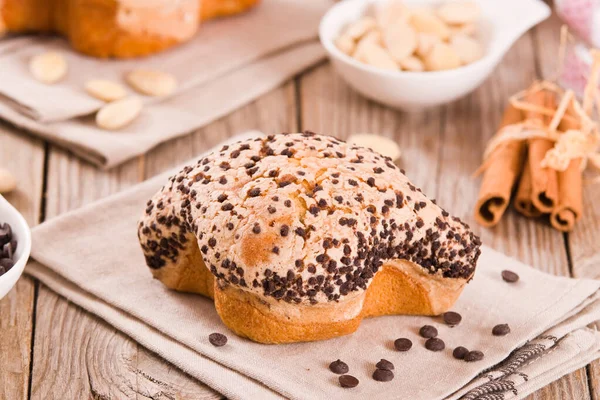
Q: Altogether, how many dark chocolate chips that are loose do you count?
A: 13